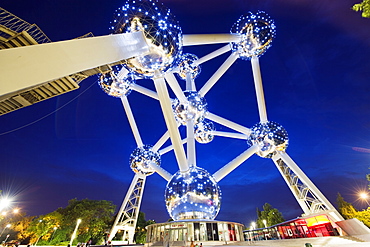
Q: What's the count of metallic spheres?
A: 9